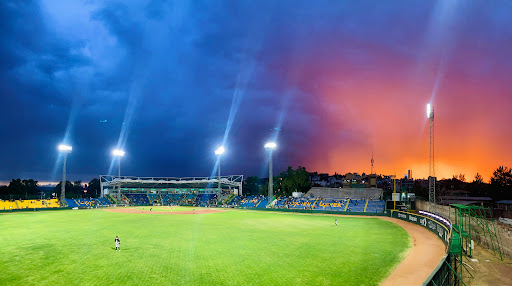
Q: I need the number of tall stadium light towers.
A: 5